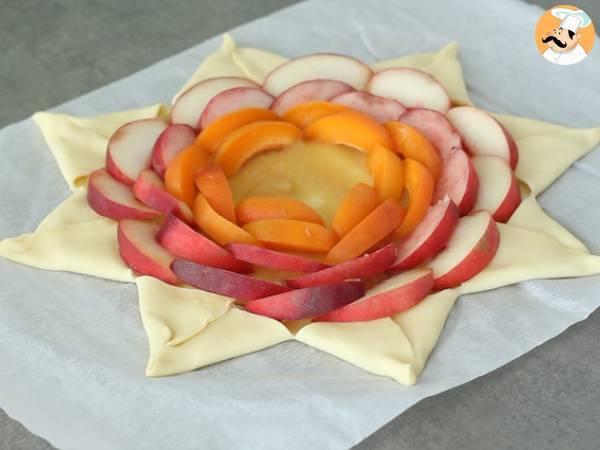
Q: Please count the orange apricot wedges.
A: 14